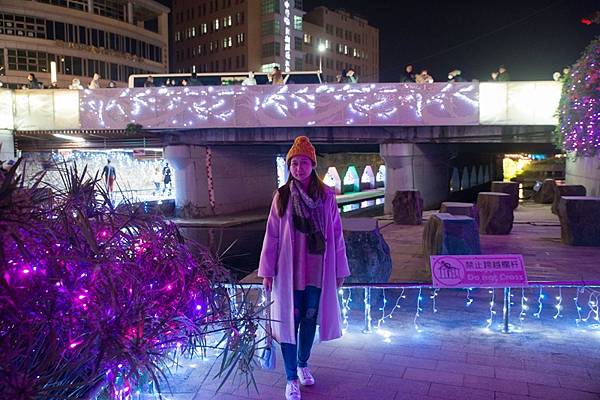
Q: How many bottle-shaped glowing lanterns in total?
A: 4